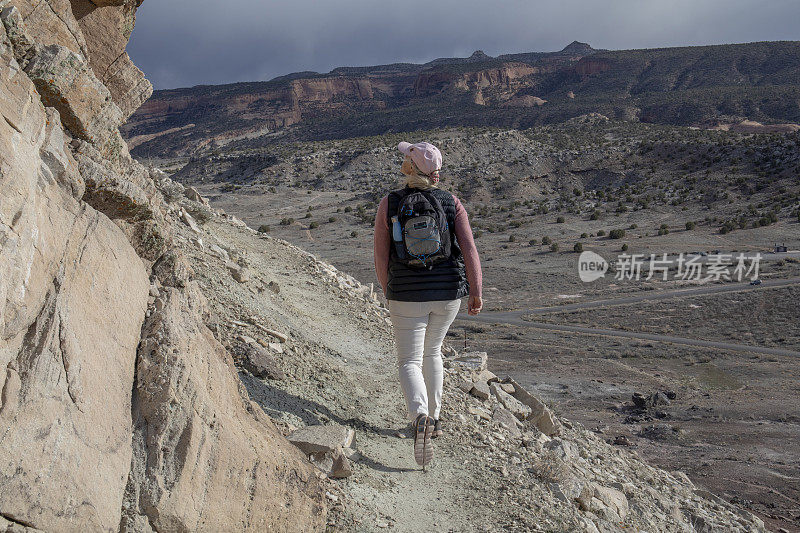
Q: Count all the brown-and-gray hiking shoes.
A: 2